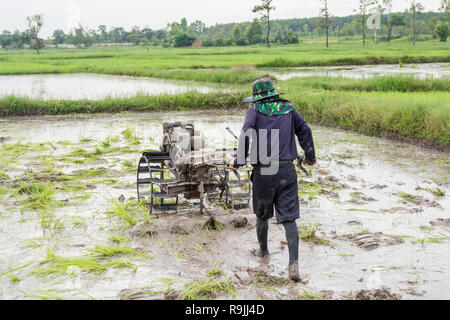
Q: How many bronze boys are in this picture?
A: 0